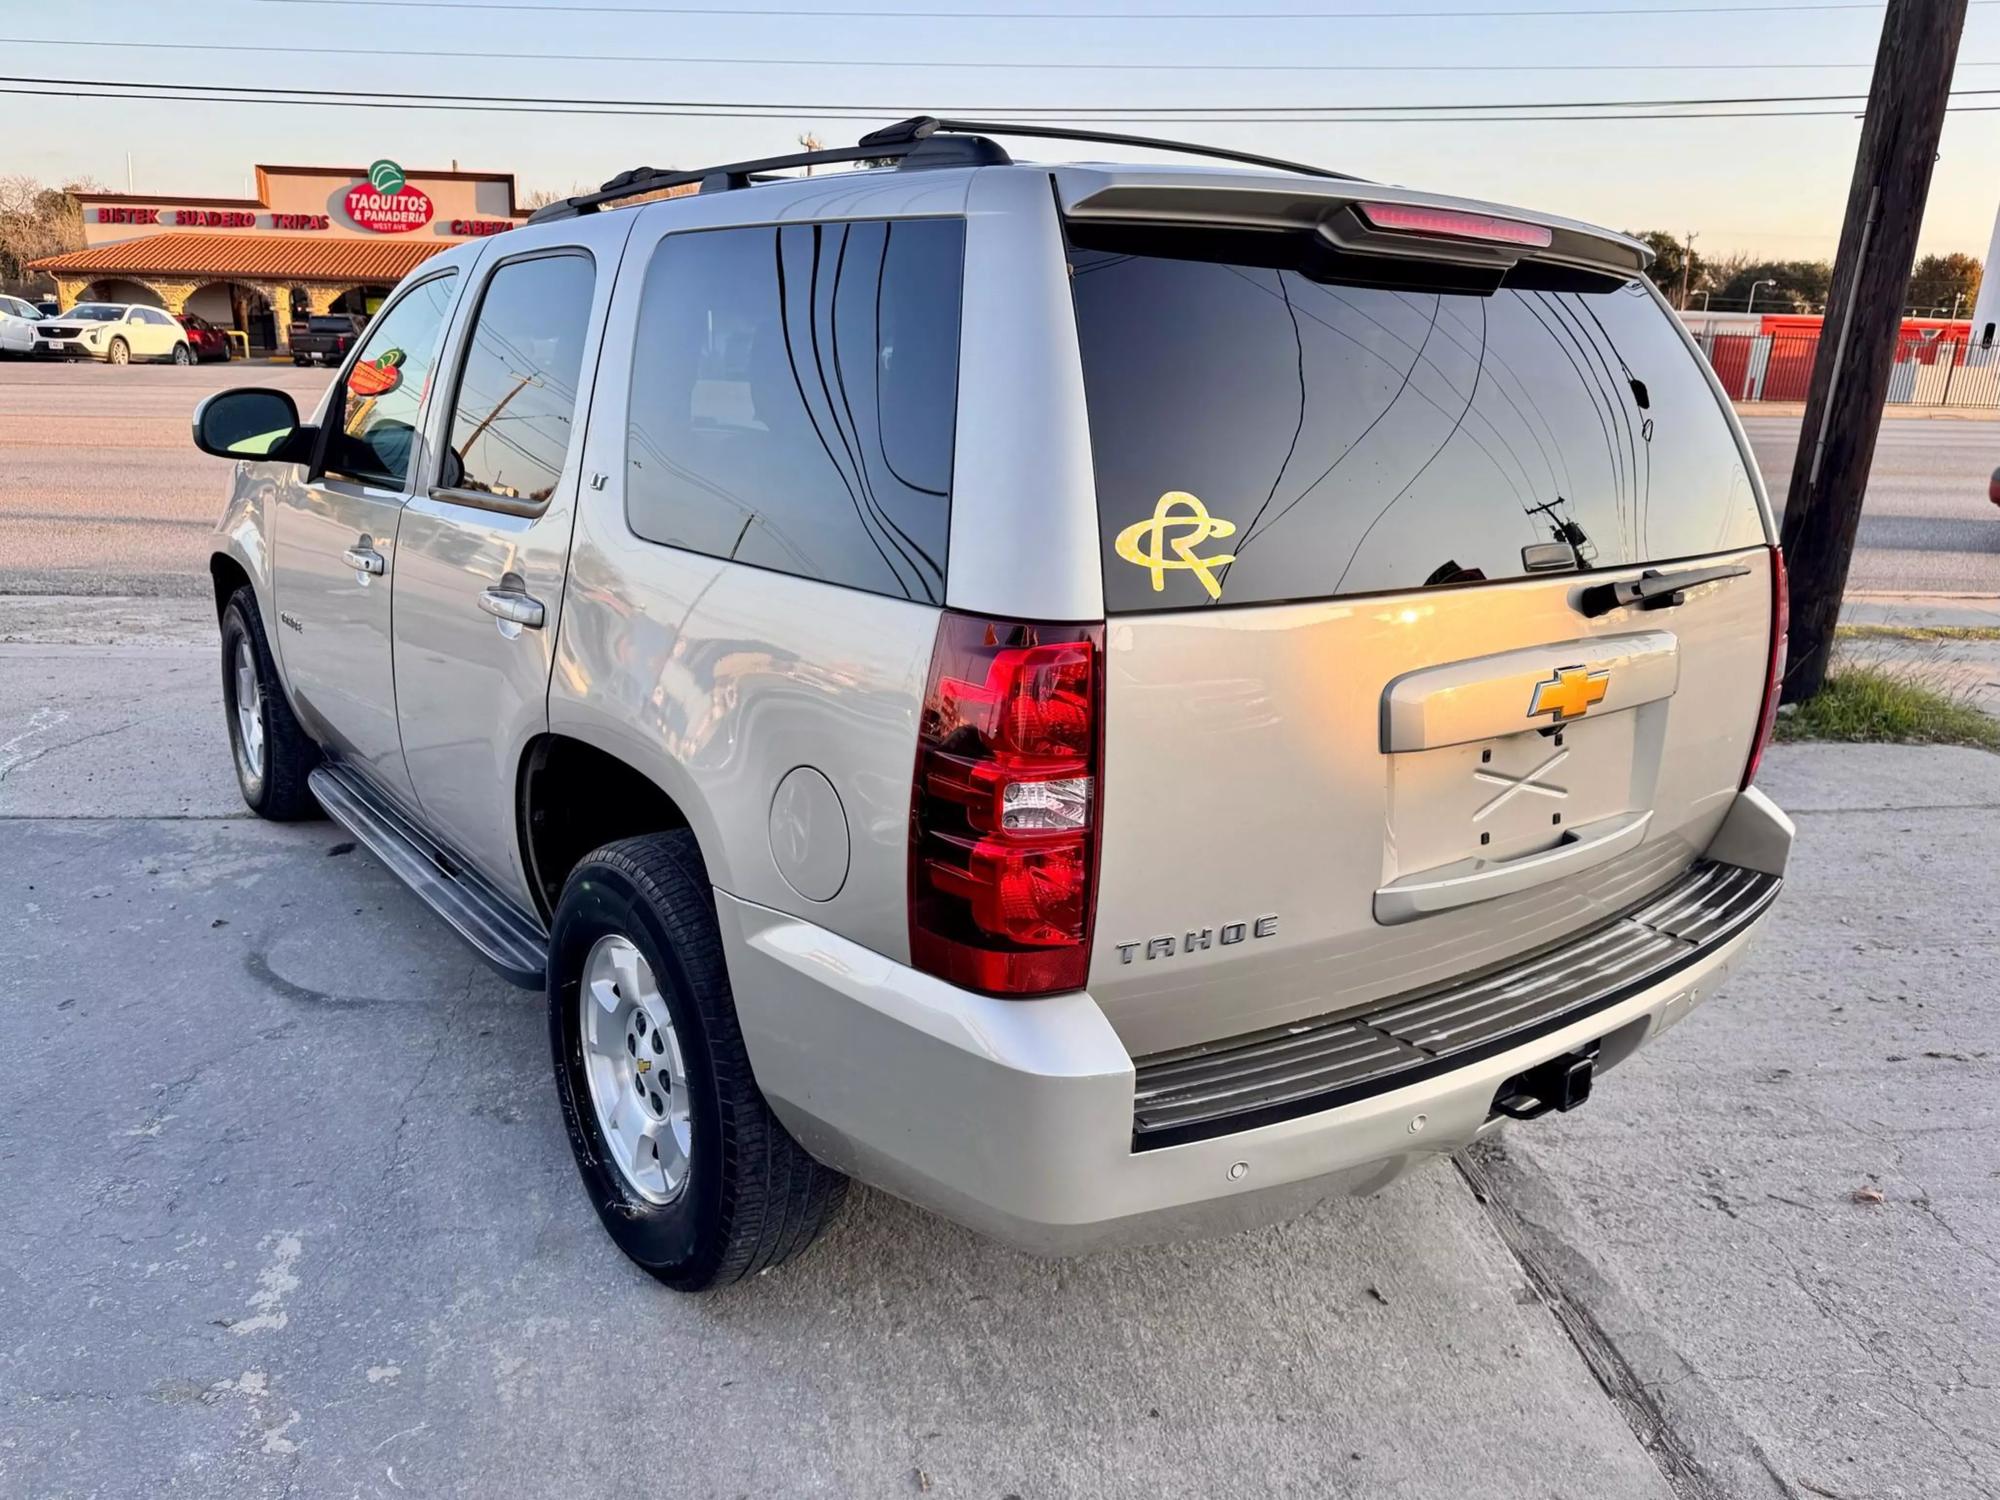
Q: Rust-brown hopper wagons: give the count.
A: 0